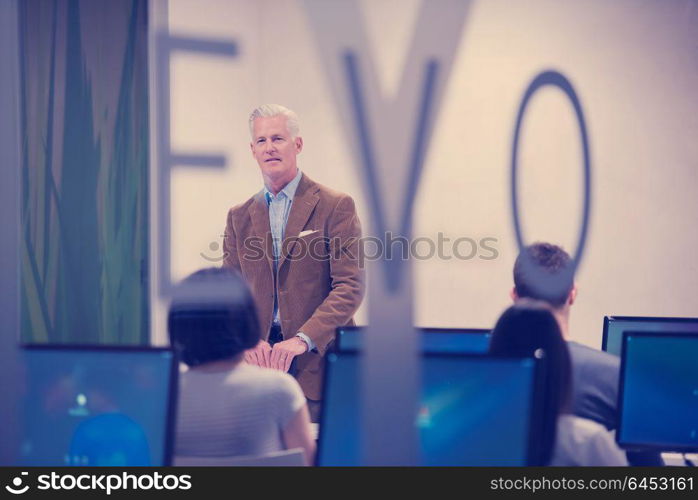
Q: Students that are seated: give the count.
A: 3